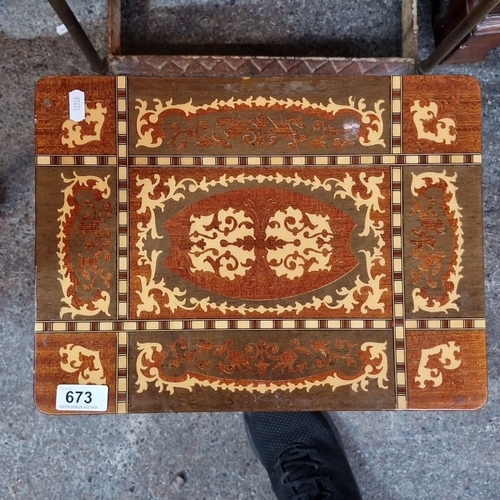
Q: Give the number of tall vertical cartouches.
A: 2